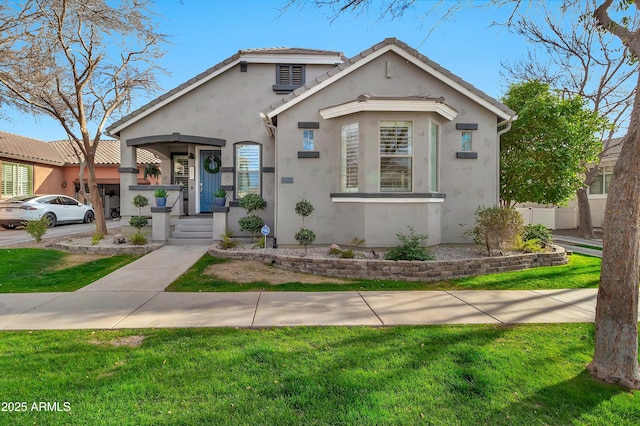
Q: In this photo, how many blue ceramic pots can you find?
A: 2